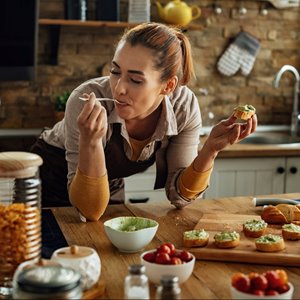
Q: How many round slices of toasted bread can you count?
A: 6